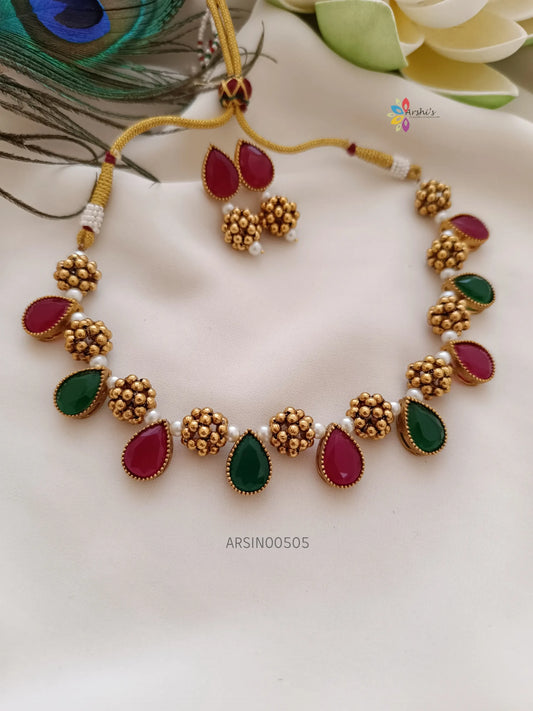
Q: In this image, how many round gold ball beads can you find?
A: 12